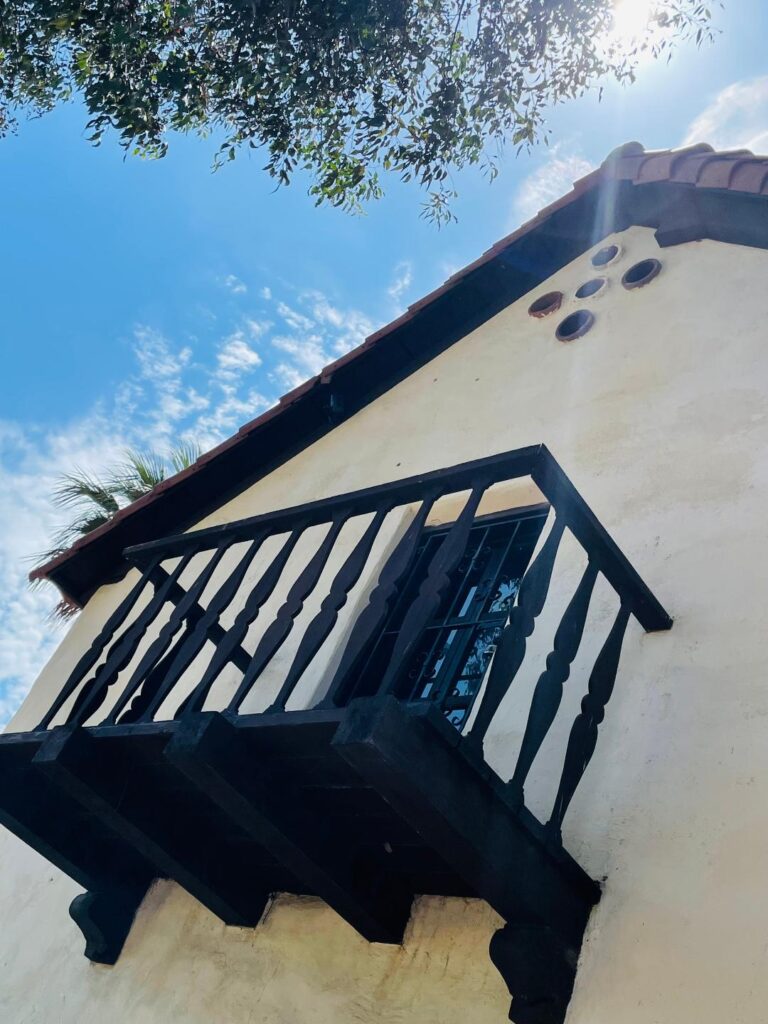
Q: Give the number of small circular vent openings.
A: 5